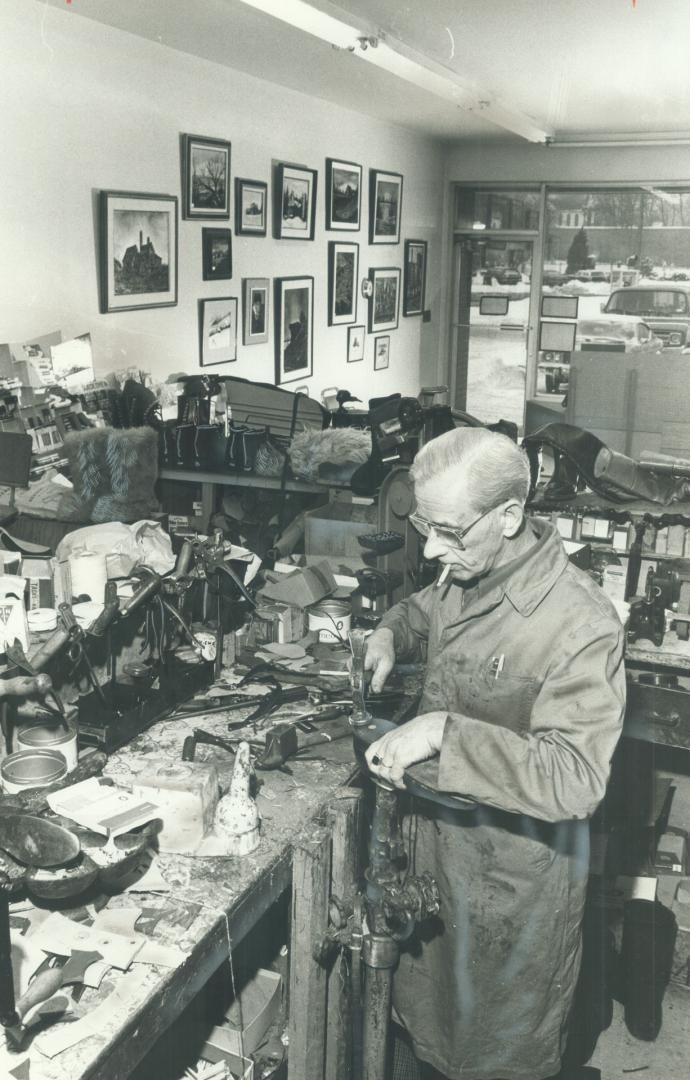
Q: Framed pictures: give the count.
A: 15